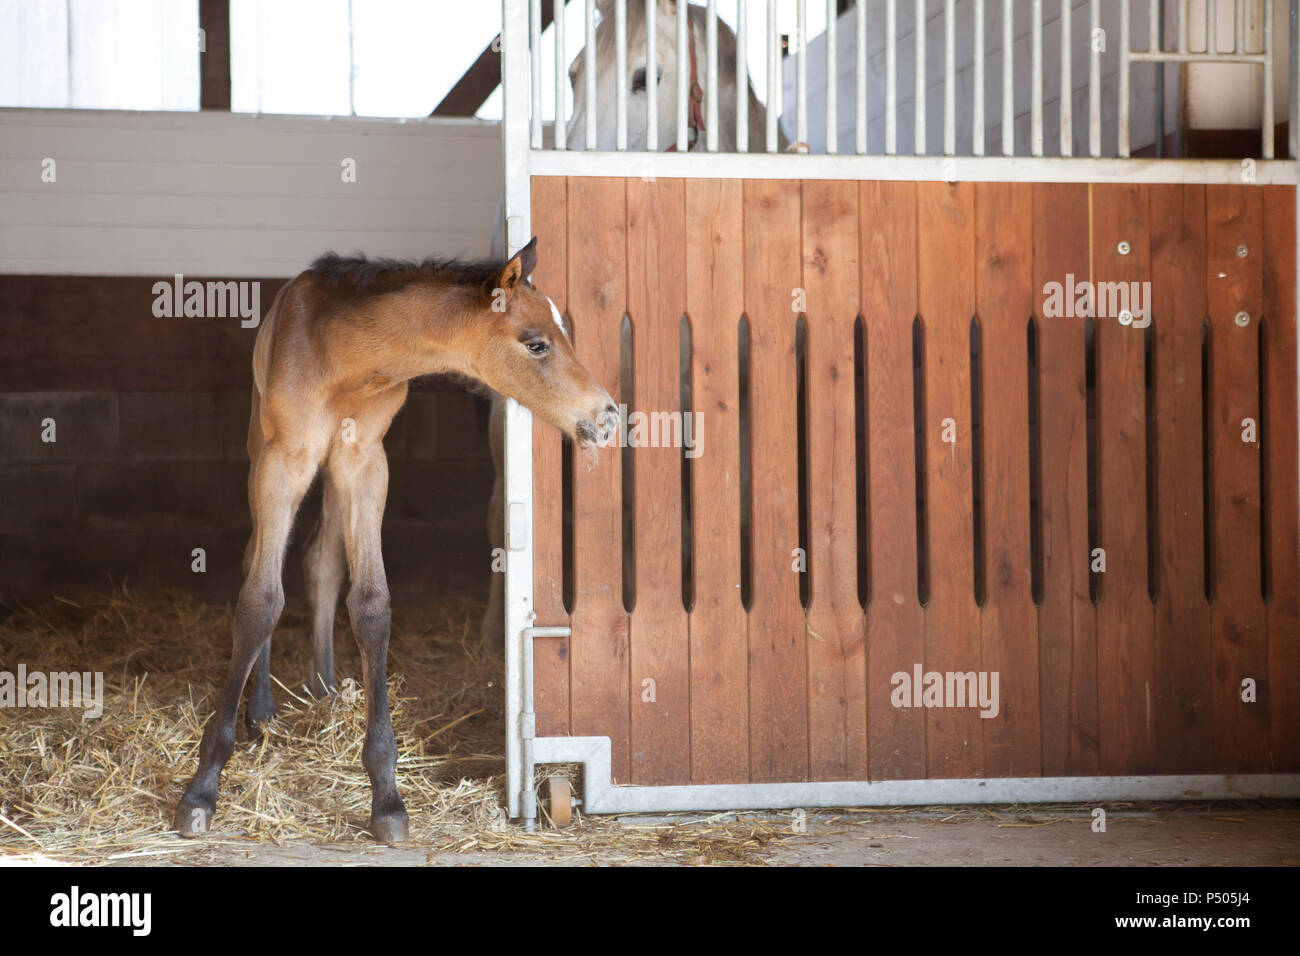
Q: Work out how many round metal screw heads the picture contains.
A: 4